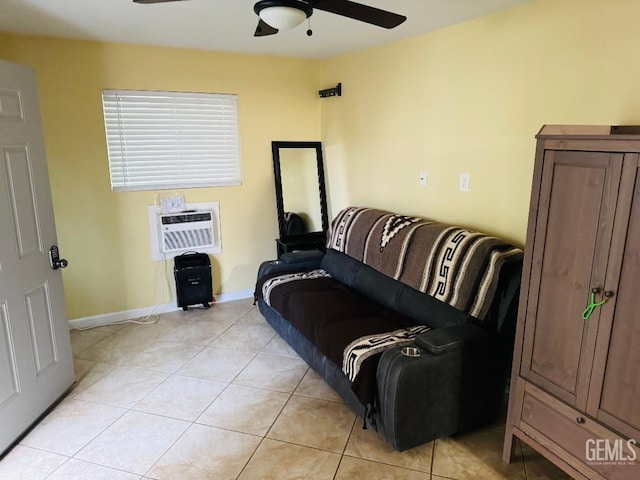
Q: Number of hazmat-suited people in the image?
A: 0